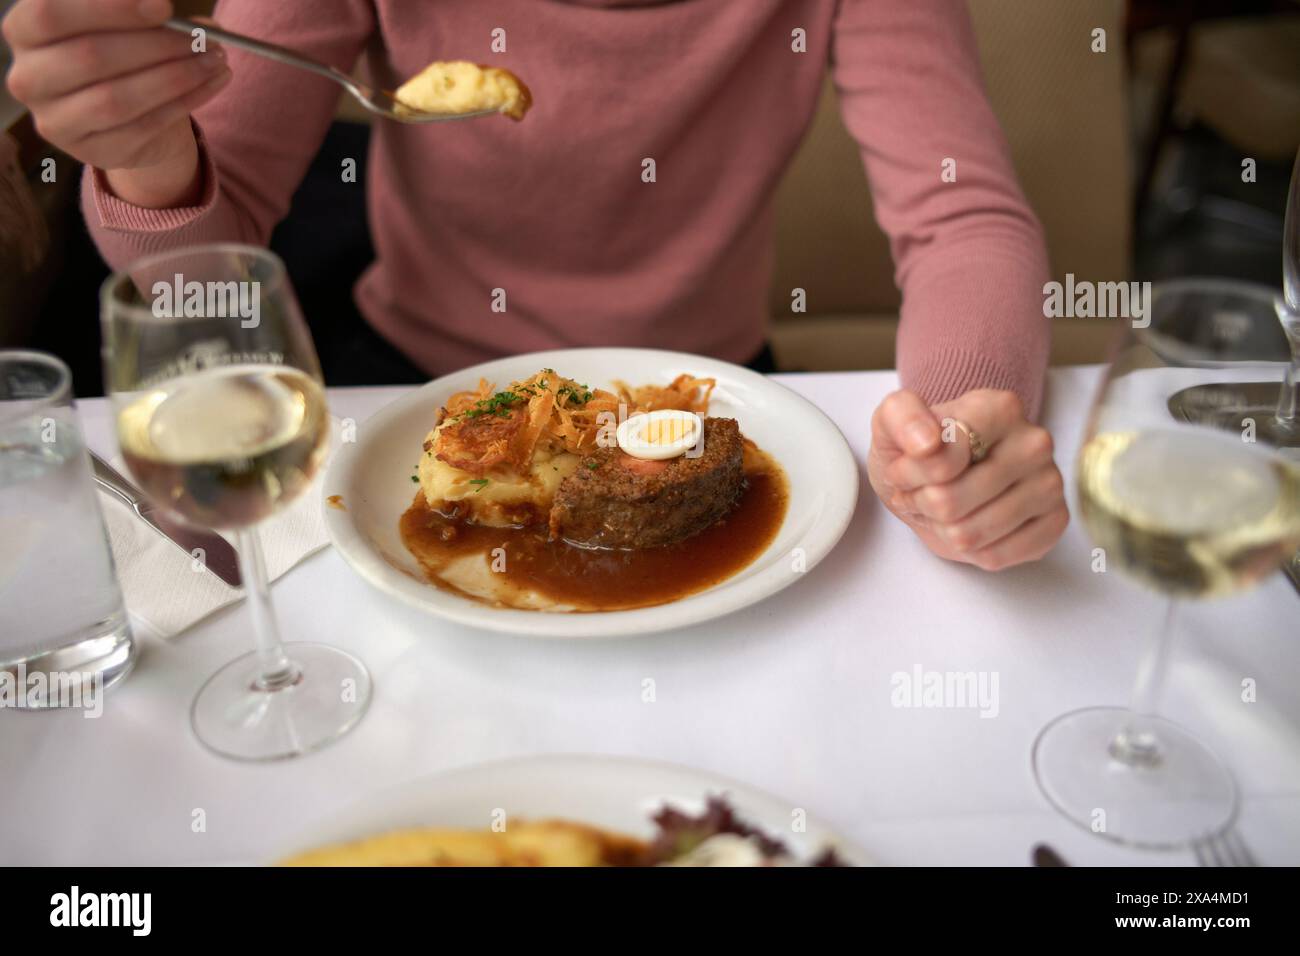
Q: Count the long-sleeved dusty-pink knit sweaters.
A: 1